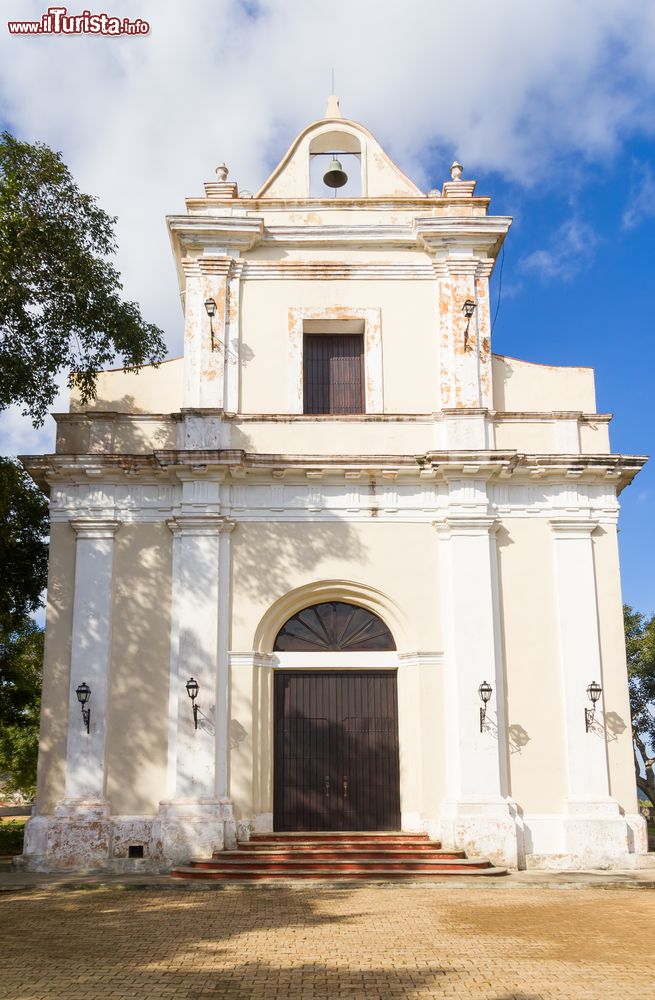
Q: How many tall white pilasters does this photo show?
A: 4